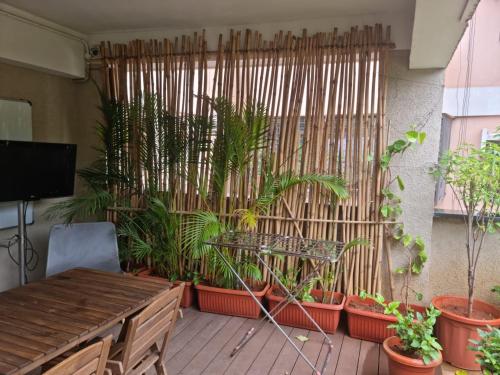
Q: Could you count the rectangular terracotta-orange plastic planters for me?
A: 4